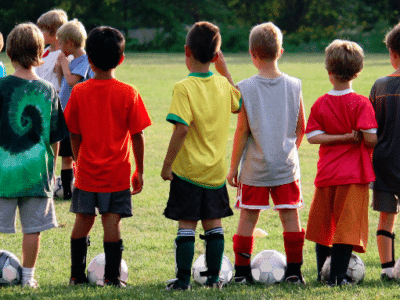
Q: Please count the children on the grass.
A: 9